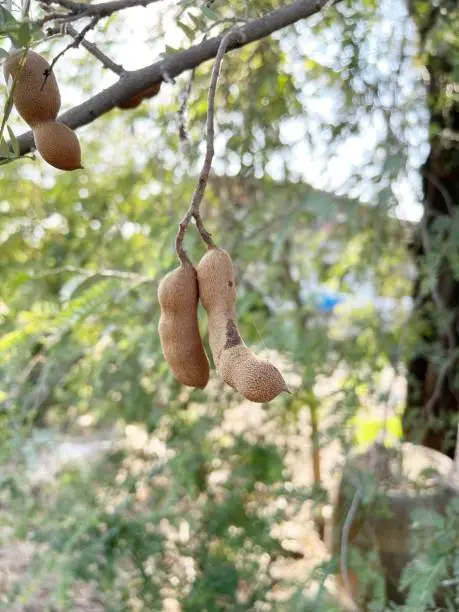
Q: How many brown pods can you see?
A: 4